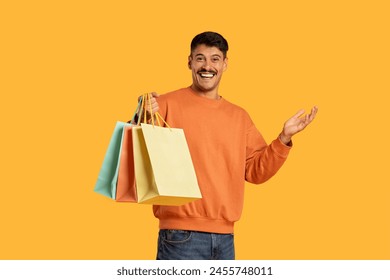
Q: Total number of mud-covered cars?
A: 0